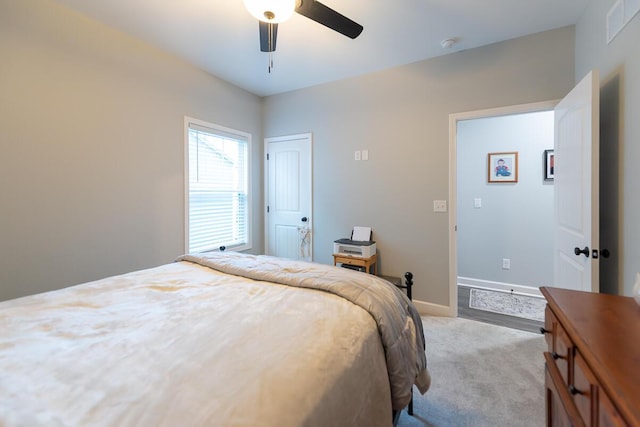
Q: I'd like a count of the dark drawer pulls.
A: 3